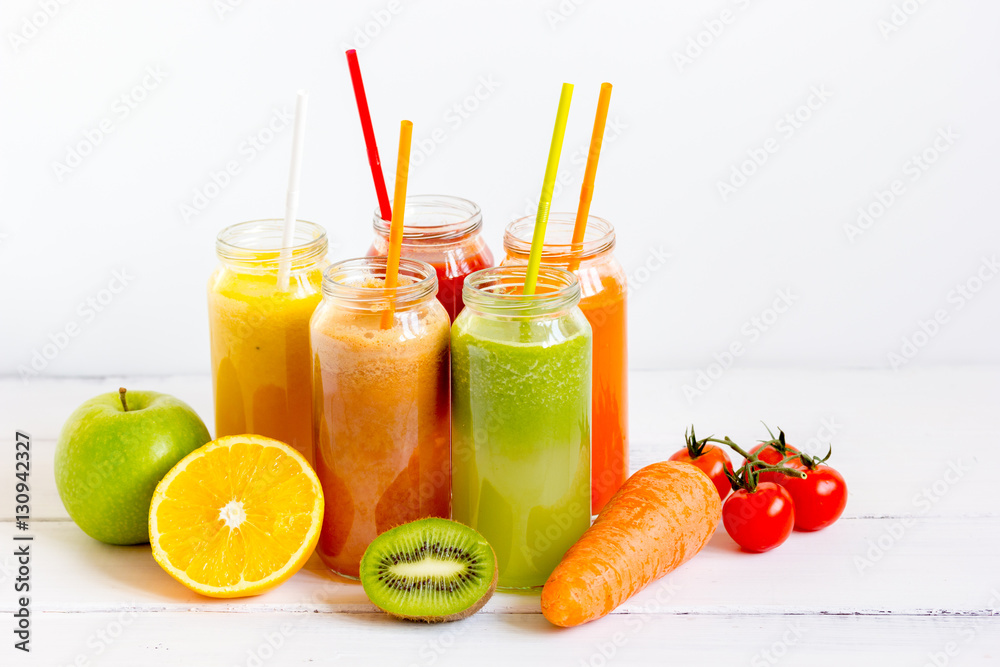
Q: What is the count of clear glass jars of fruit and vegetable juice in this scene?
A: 5